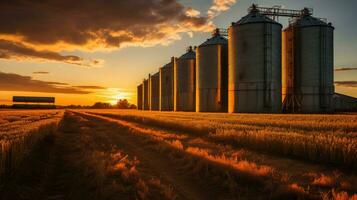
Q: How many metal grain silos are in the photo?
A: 8